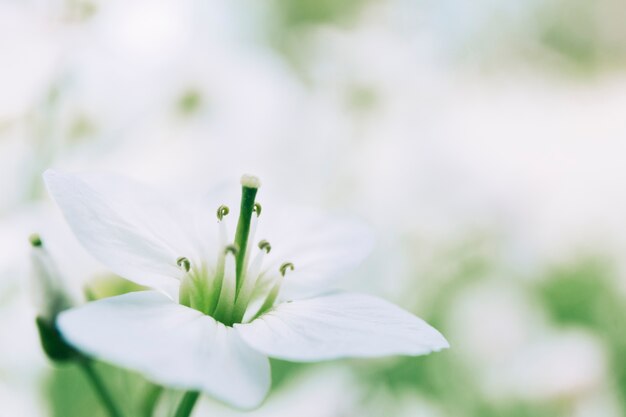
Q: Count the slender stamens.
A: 6